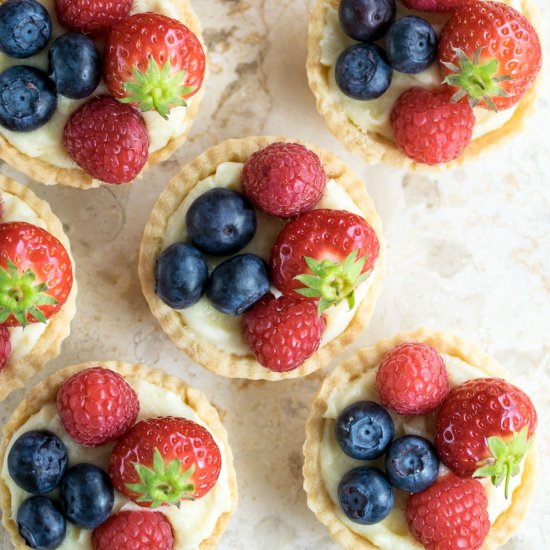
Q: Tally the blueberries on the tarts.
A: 15